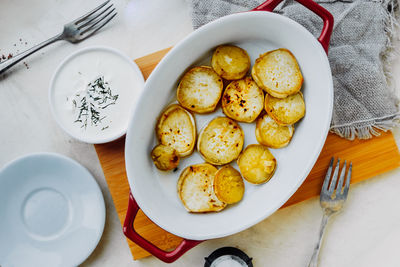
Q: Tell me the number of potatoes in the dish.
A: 12